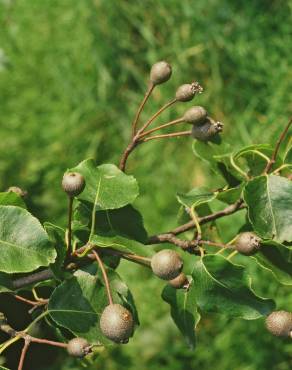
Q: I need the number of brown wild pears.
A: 12